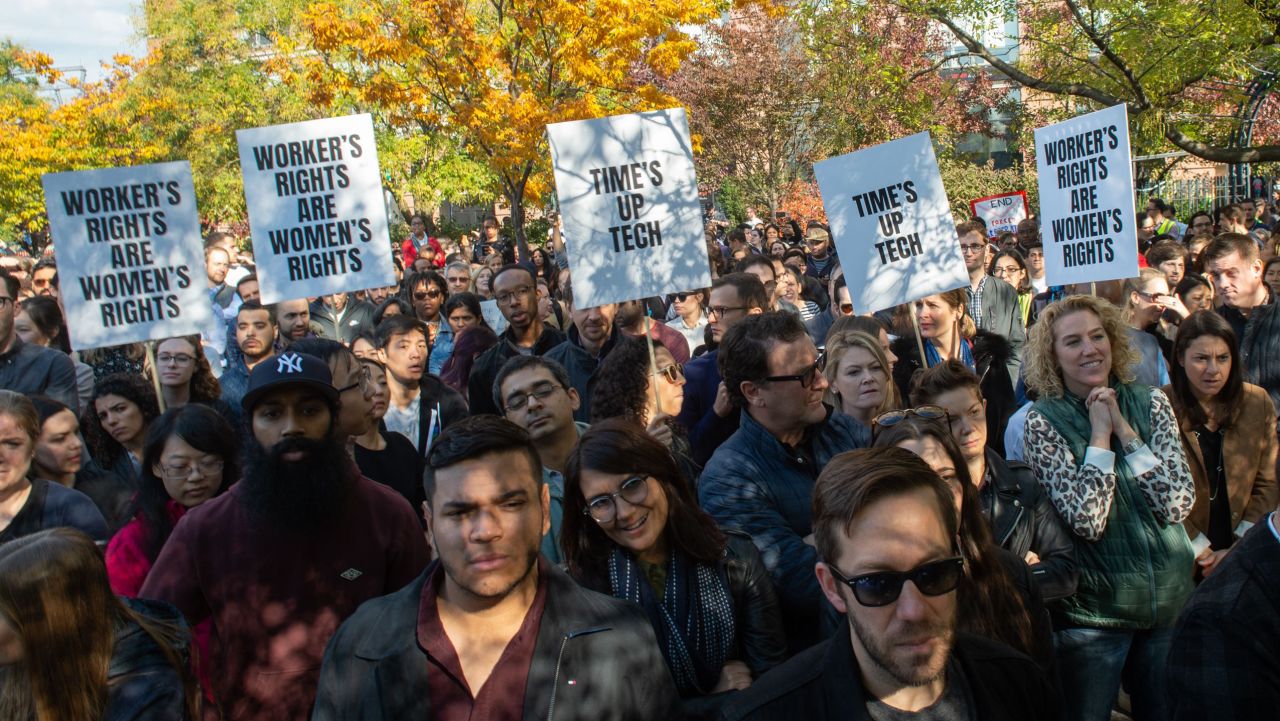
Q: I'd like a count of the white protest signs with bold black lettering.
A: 5